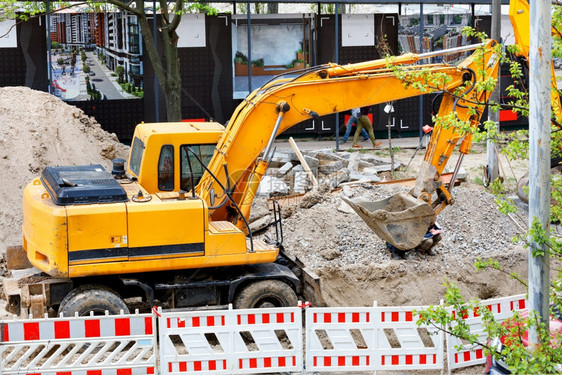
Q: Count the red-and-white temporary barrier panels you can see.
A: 4